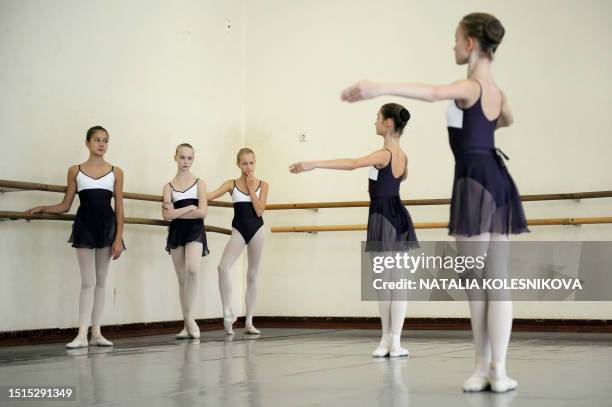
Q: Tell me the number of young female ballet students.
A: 5